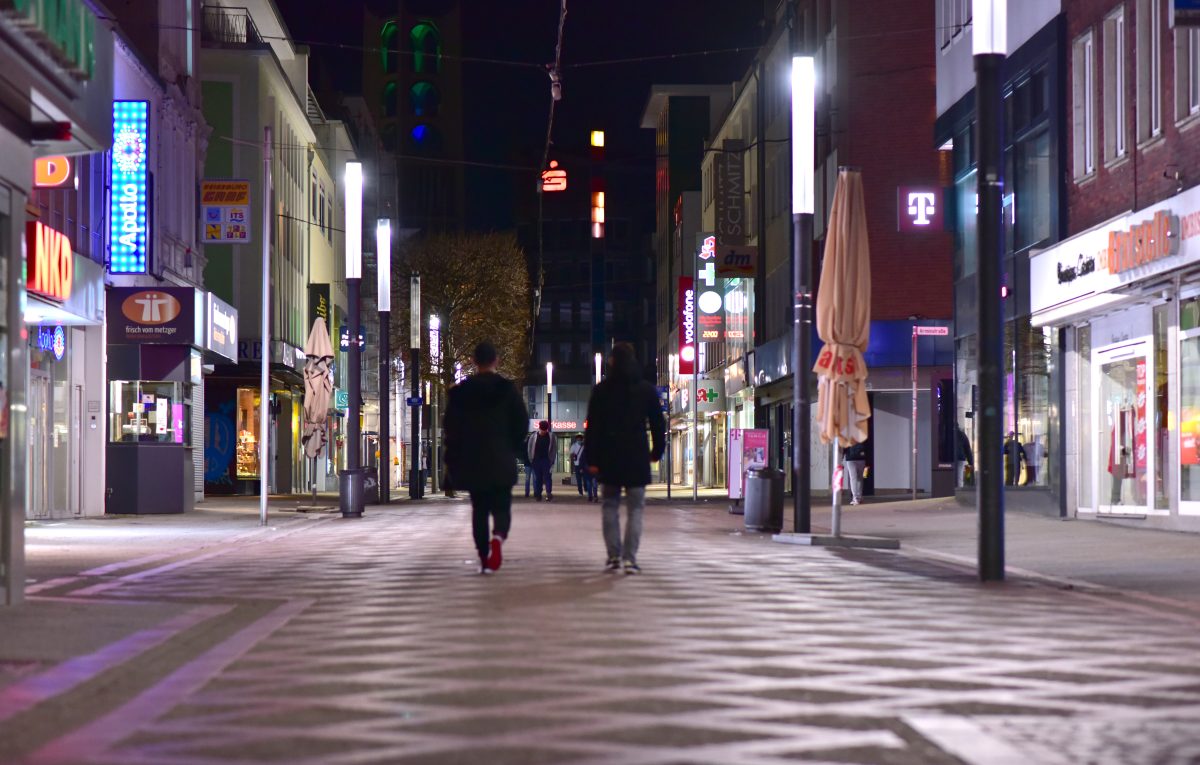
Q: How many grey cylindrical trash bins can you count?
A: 2